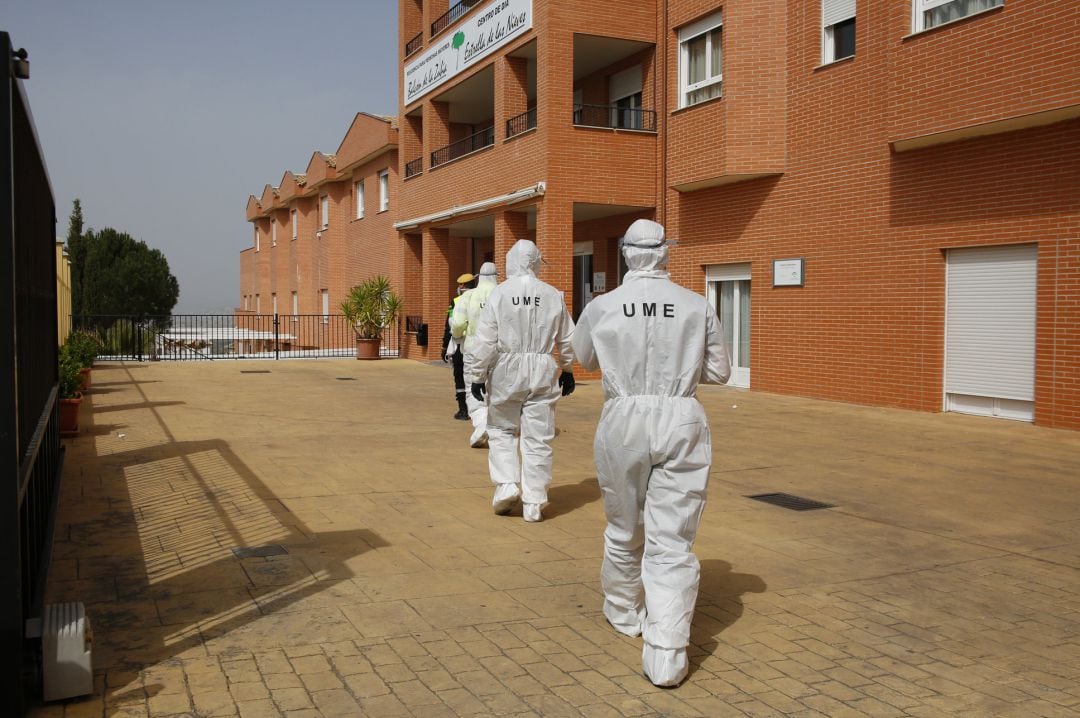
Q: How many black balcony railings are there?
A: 6